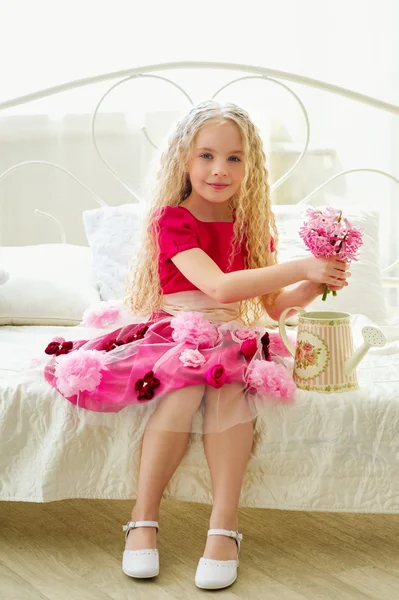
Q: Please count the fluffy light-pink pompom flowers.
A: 4